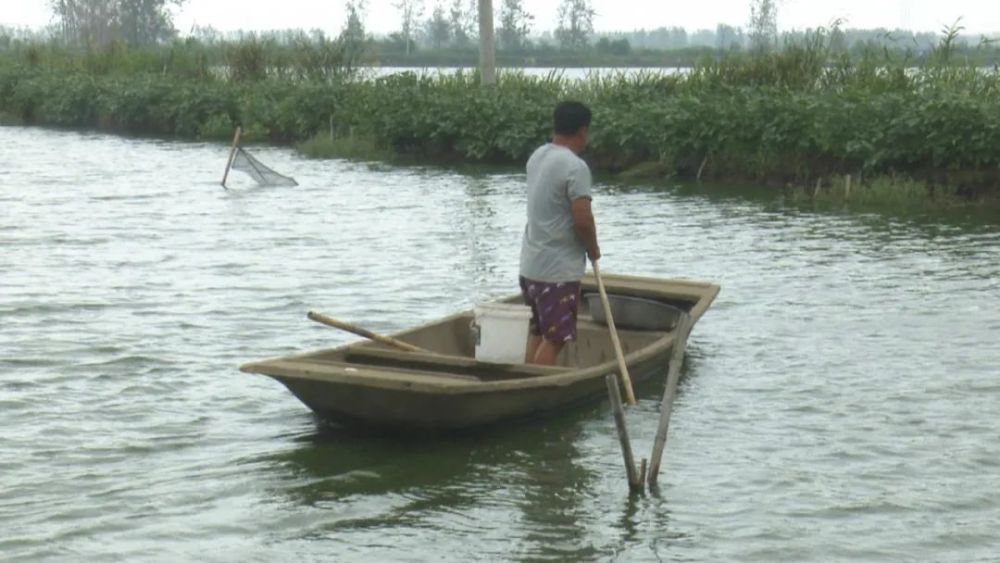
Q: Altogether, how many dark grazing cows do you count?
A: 0